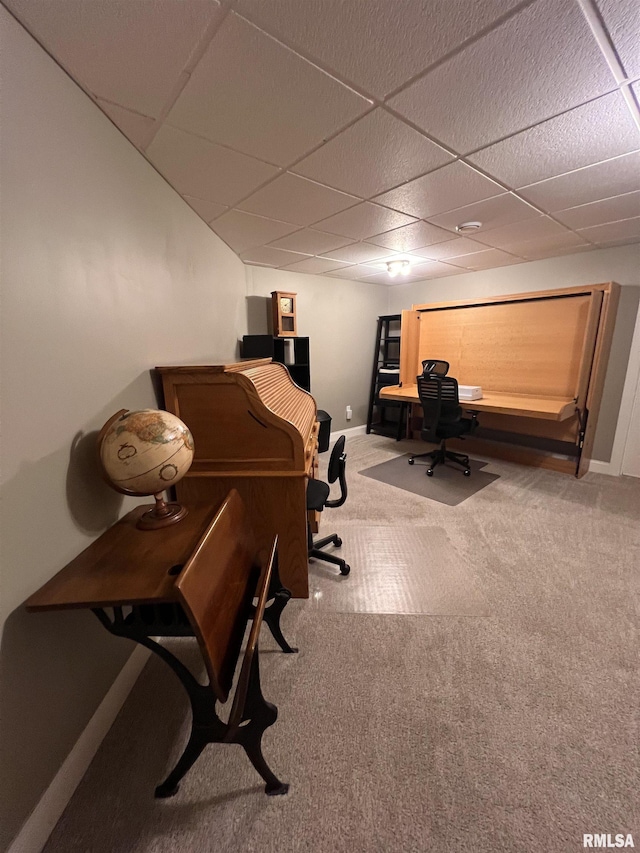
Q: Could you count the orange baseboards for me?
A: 0